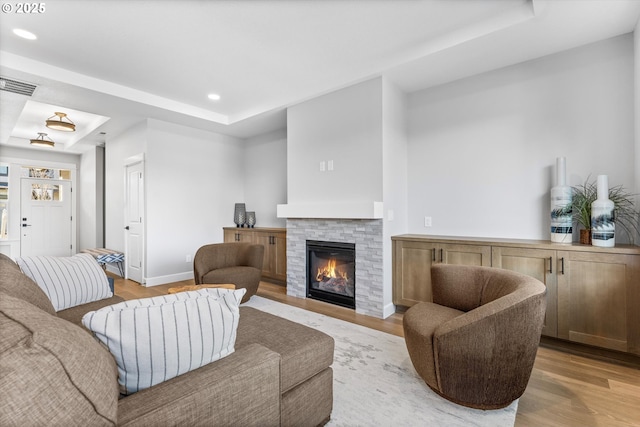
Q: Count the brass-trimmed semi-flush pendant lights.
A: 2